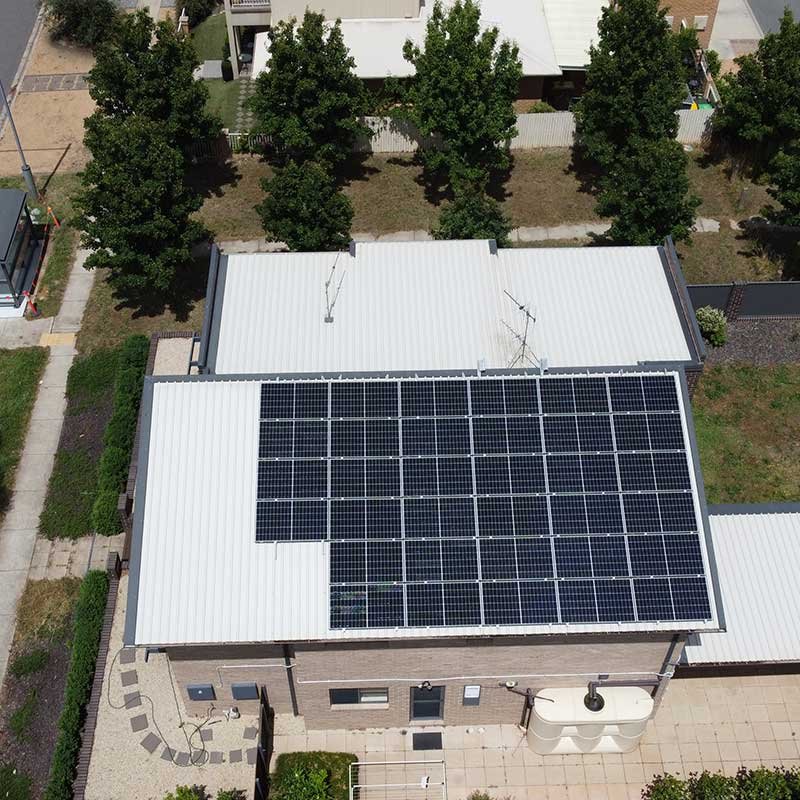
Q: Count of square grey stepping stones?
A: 13